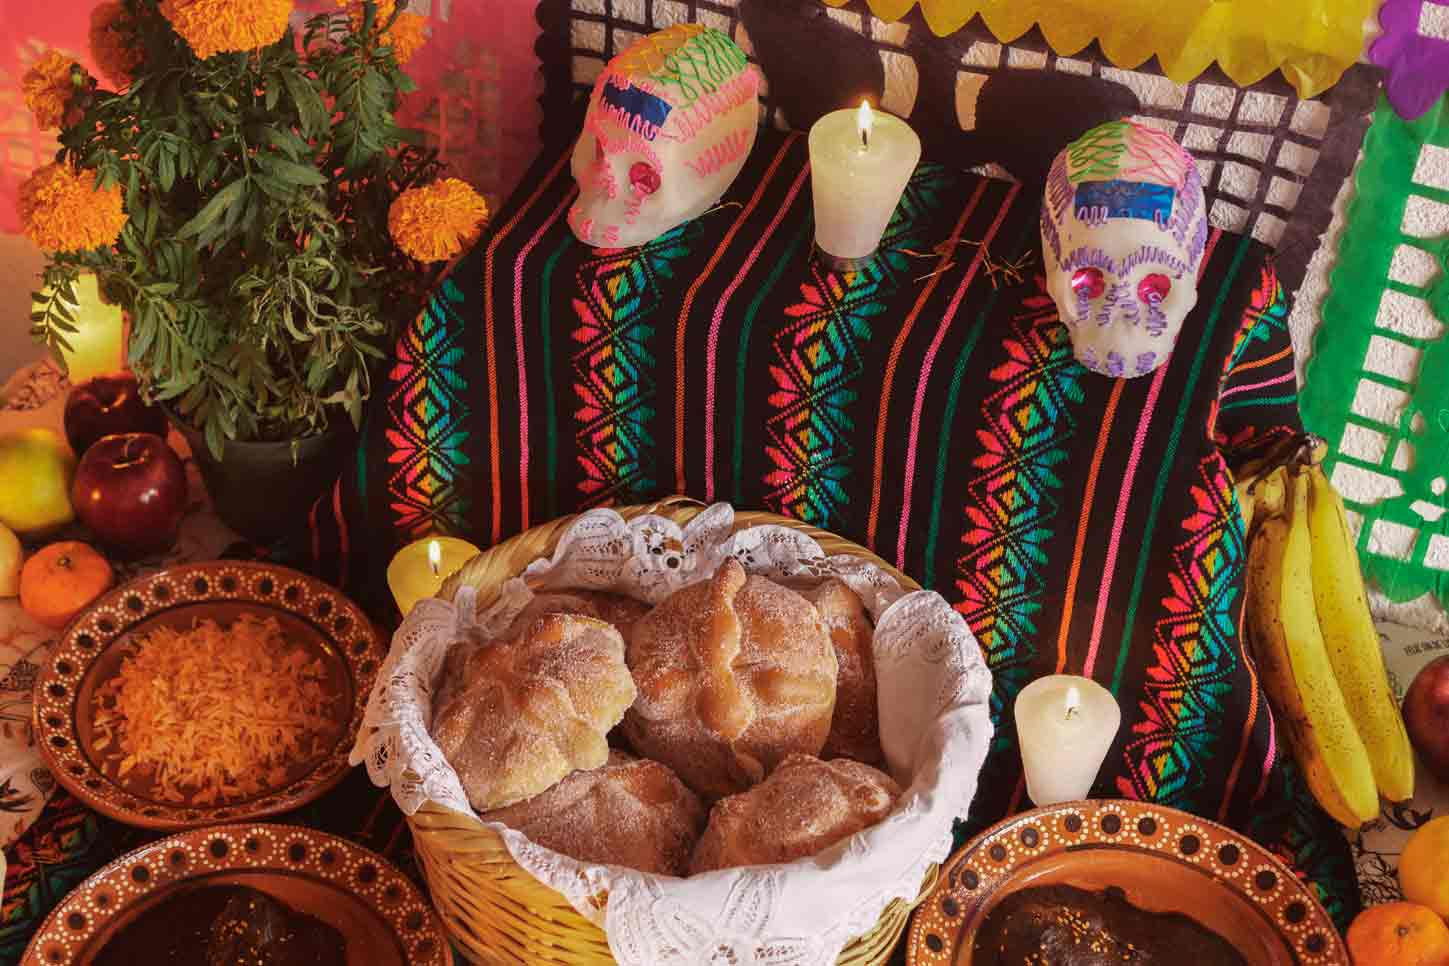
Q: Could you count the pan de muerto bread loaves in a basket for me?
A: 6